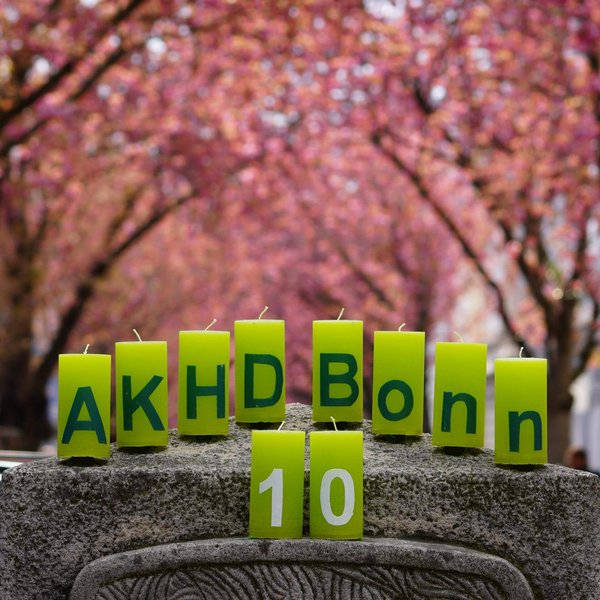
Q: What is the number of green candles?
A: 10